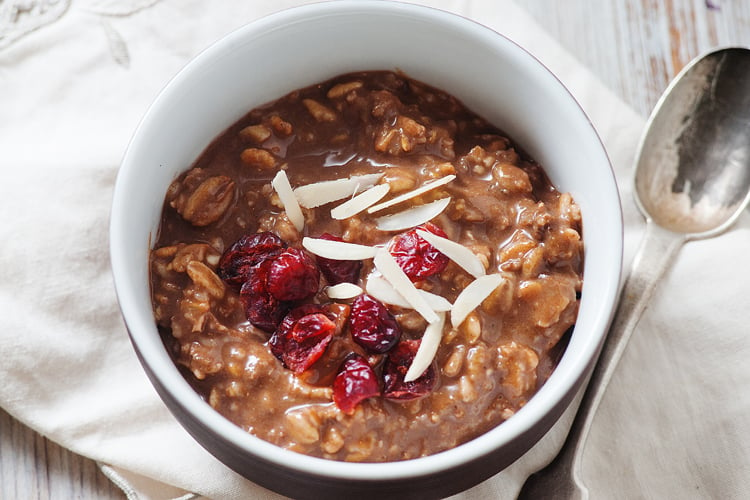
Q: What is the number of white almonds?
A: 12